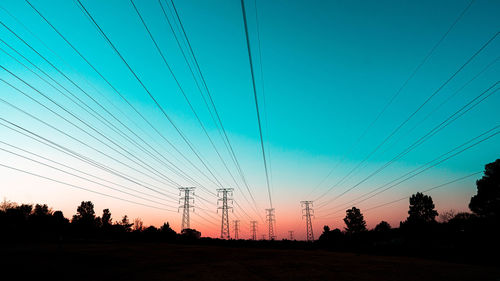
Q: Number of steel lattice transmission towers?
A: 7